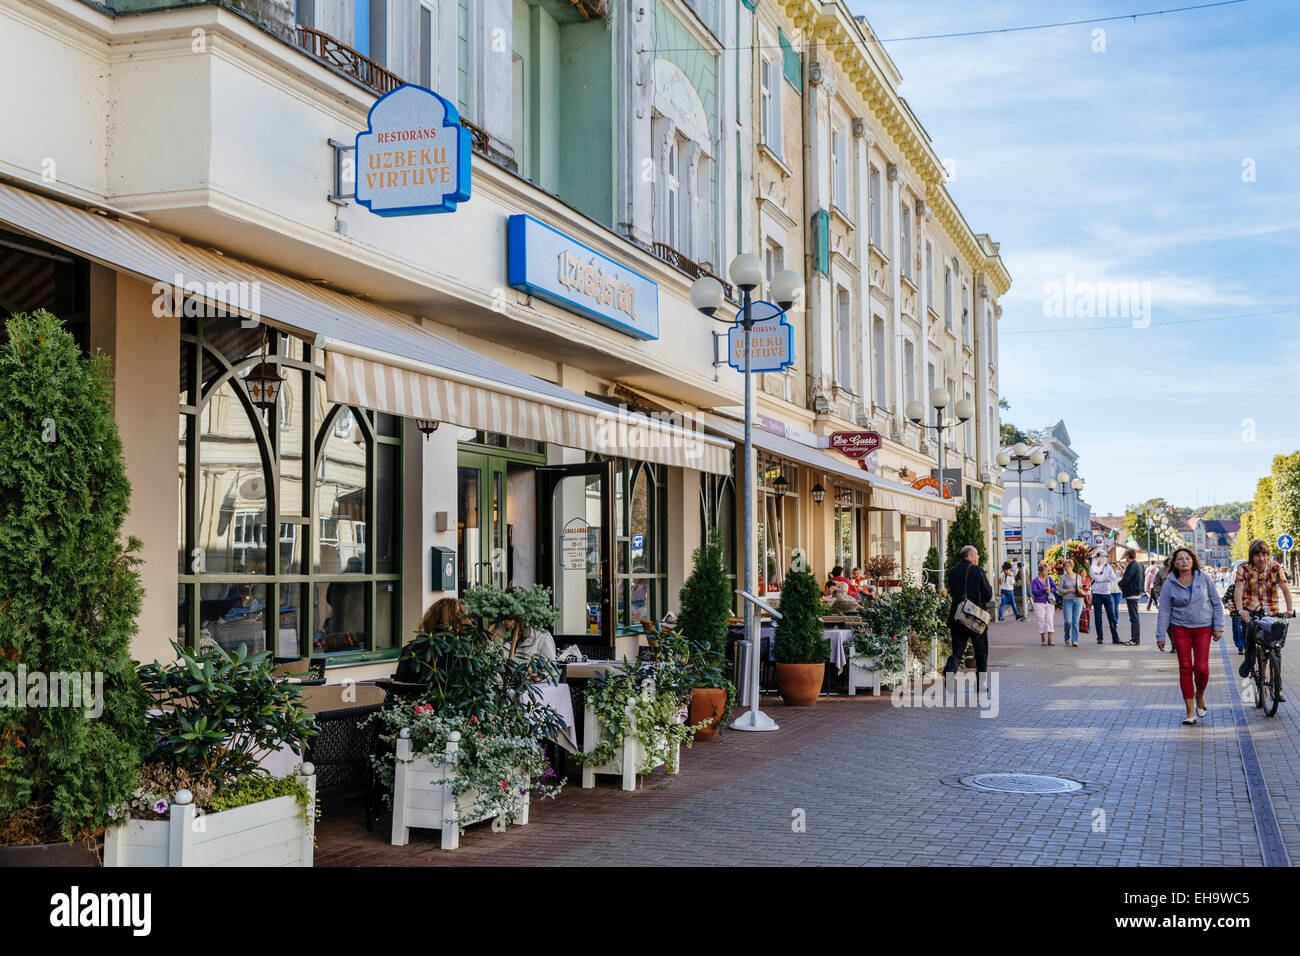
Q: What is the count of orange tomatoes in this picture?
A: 0